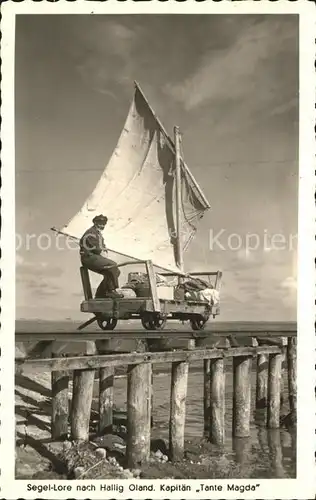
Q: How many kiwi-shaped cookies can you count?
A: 0